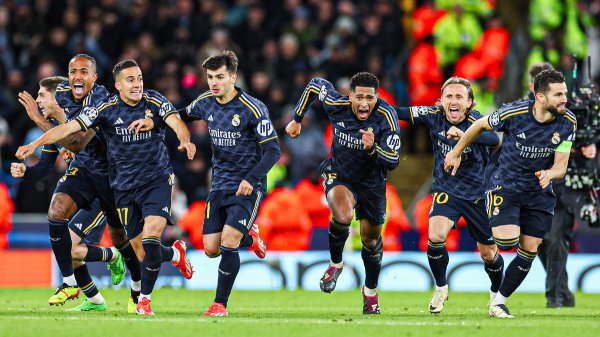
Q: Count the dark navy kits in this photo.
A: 7